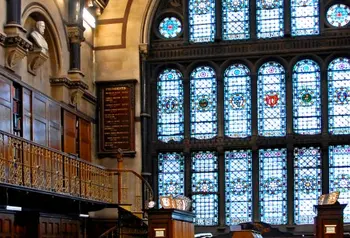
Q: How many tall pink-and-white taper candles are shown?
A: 0